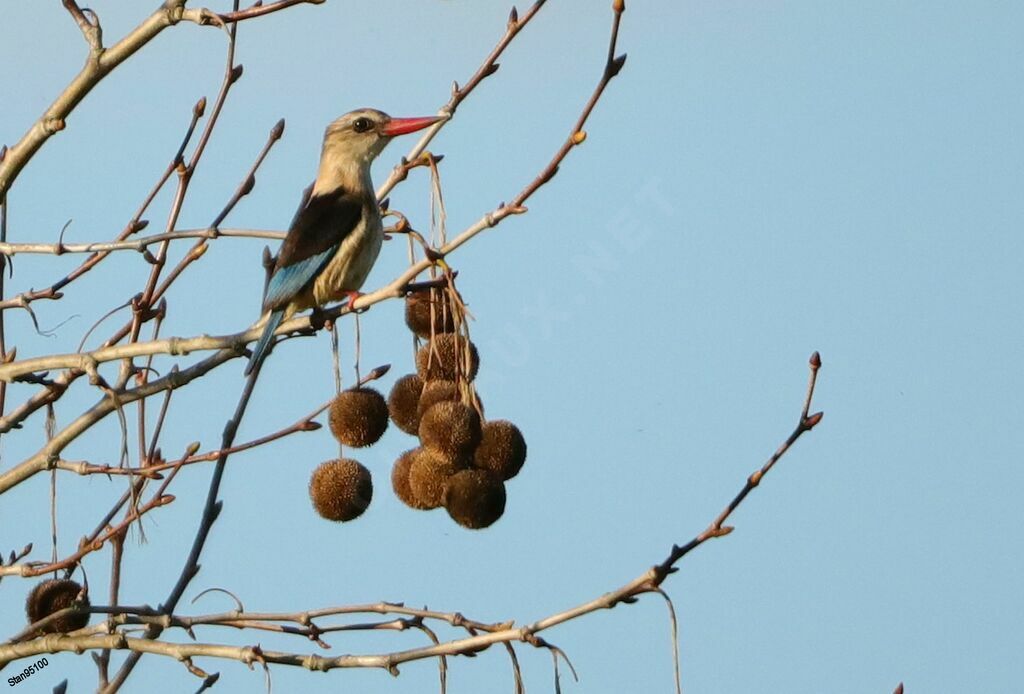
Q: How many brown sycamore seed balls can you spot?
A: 12